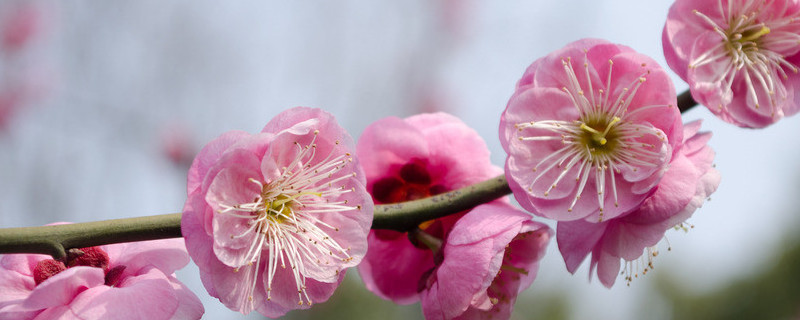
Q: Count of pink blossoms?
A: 7